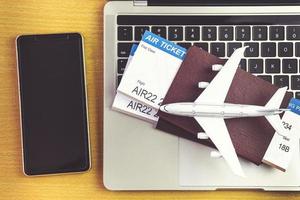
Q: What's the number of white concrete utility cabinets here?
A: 0